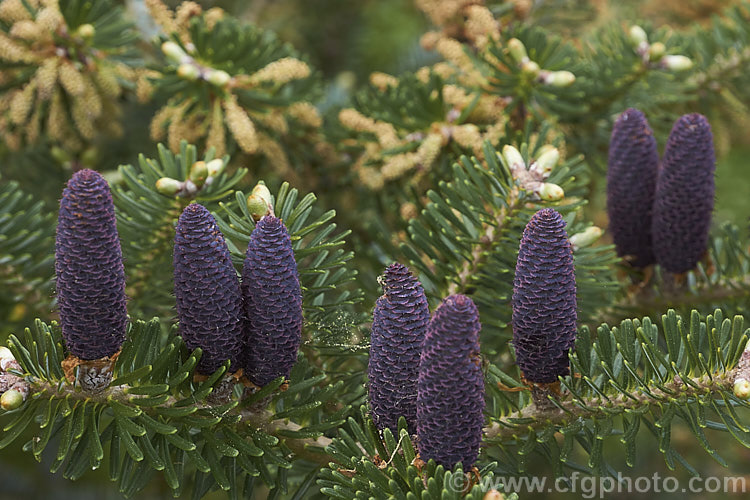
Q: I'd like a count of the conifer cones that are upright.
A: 8